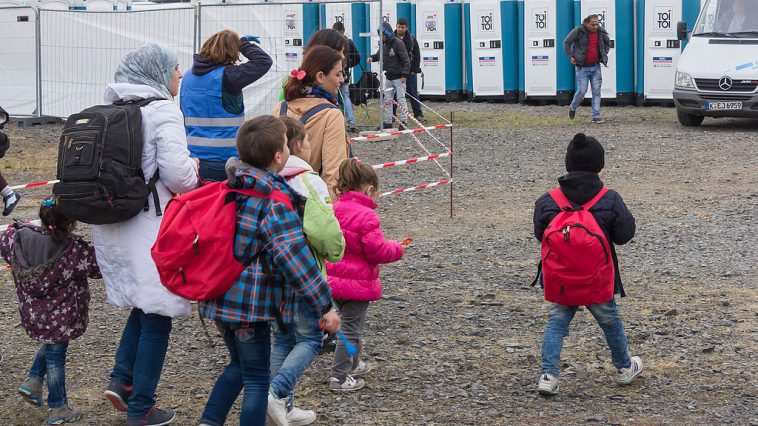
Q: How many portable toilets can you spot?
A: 8